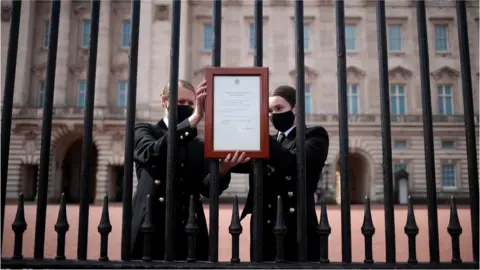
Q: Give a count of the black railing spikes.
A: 11